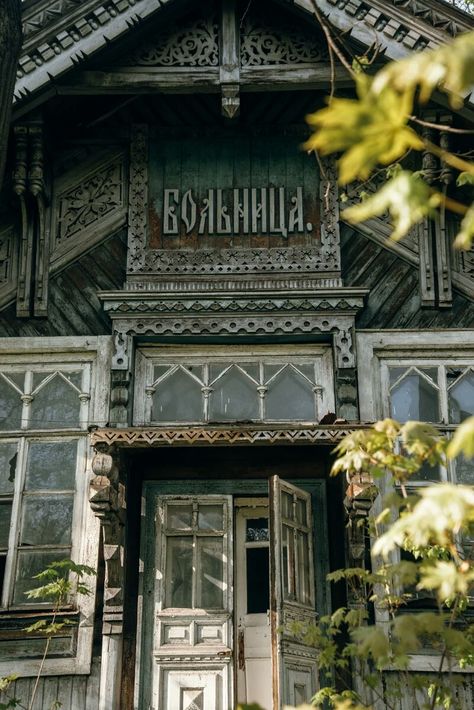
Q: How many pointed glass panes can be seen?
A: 7